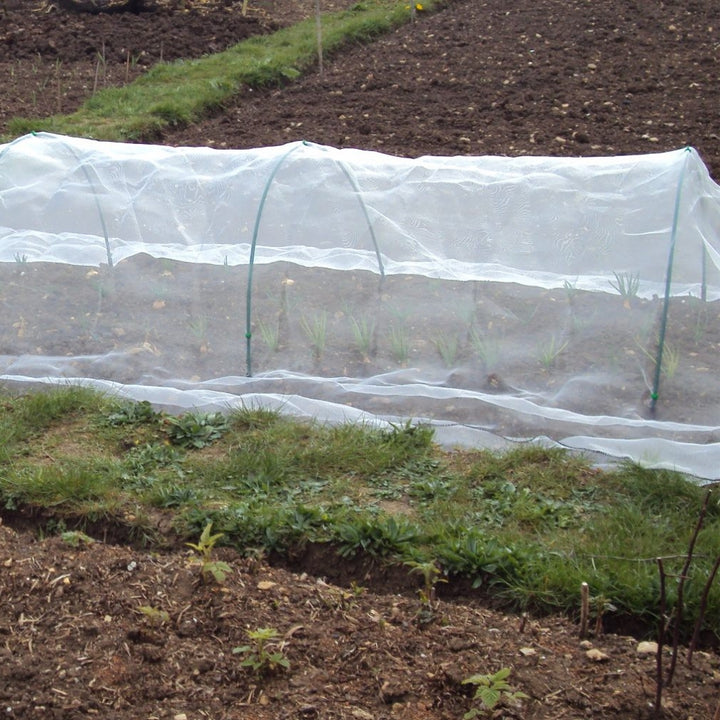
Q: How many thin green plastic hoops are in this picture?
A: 3